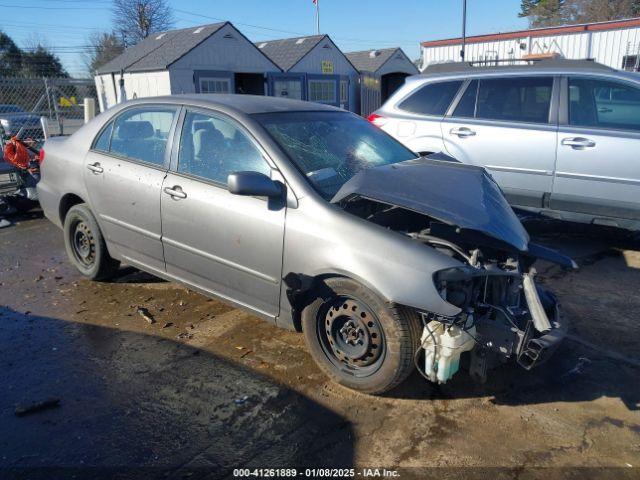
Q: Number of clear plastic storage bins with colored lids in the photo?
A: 0